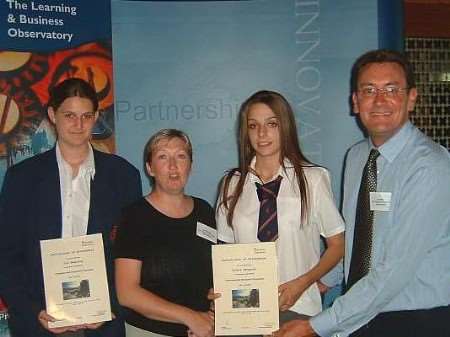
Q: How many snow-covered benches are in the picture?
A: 0